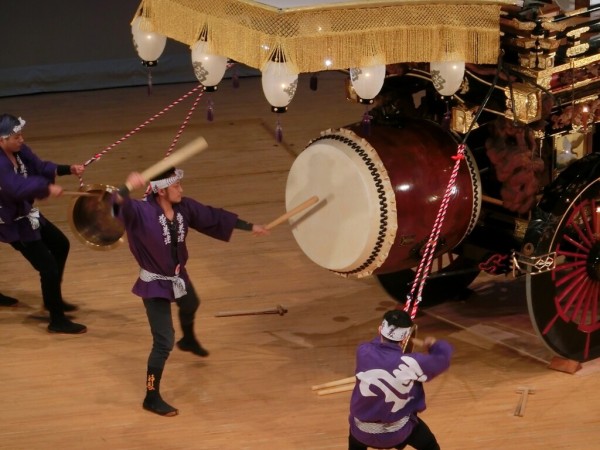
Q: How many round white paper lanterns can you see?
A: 5